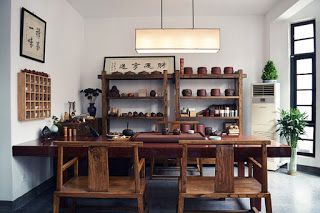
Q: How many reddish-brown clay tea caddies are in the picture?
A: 10